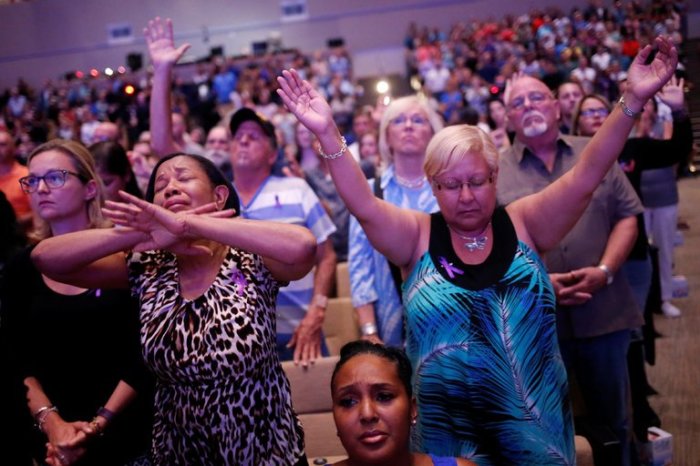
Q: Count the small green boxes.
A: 0